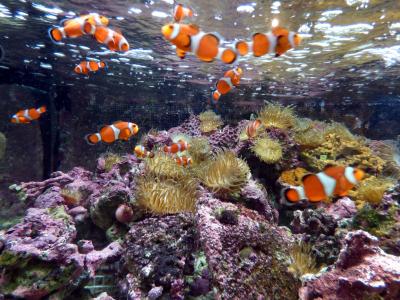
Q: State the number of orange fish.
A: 14